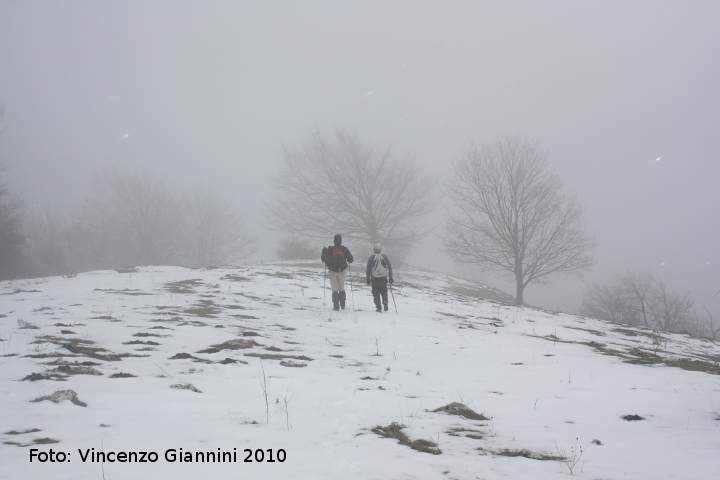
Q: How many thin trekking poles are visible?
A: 3